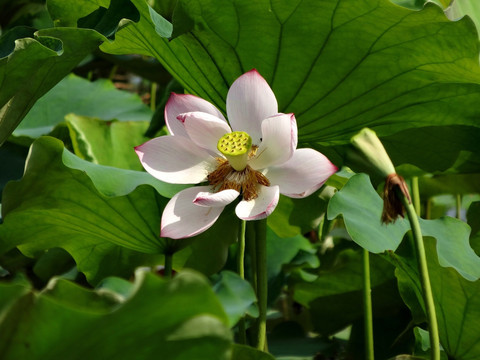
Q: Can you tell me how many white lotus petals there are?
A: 9